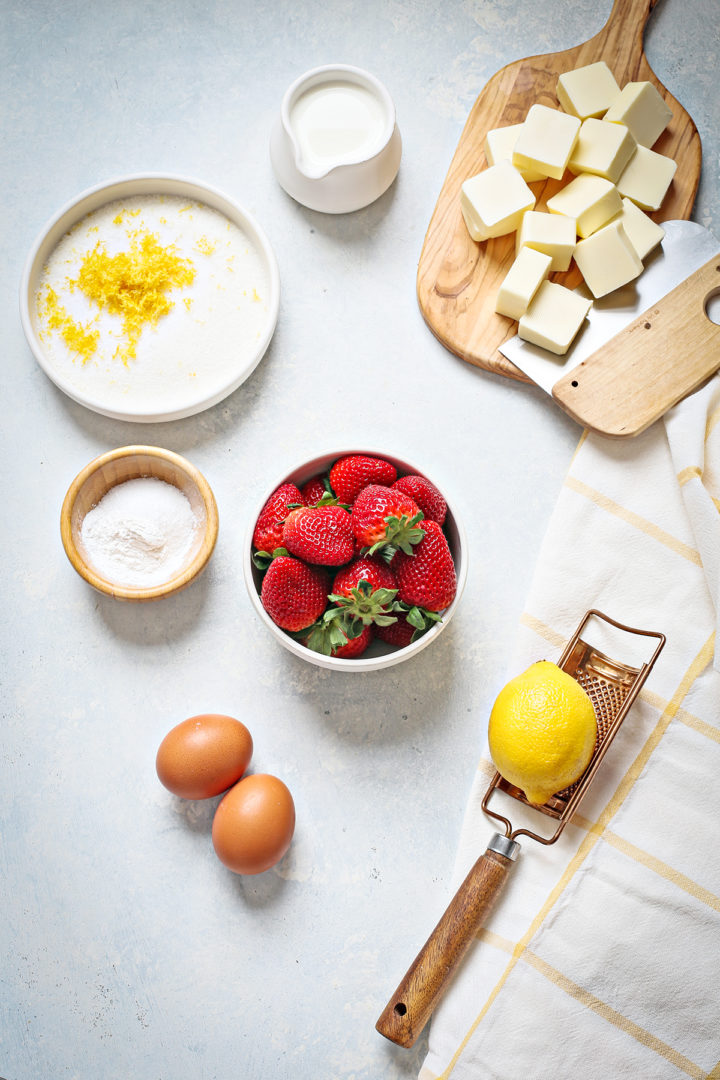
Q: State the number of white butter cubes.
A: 13